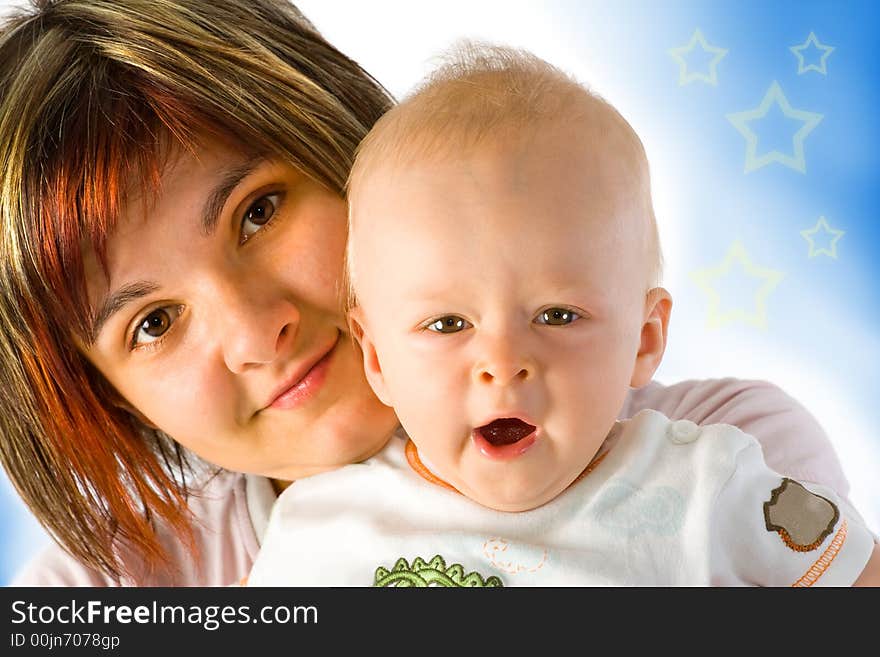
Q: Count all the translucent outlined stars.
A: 5